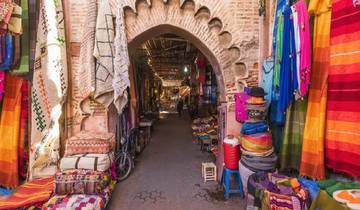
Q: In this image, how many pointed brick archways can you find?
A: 1